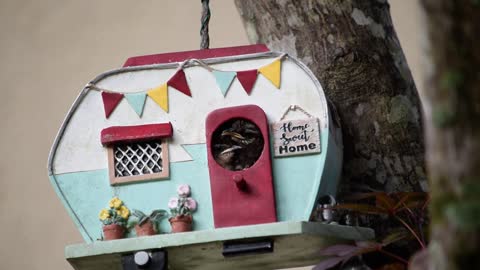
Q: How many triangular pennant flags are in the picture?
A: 7